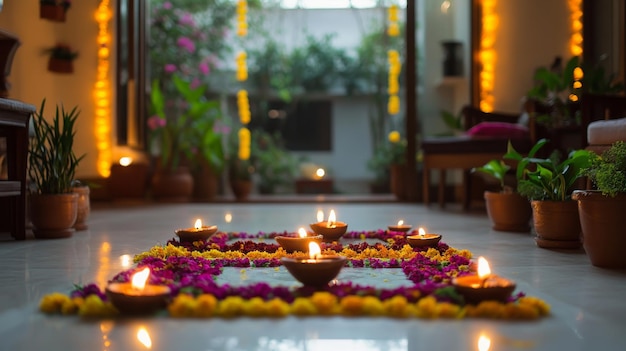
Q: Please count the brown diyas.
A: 8